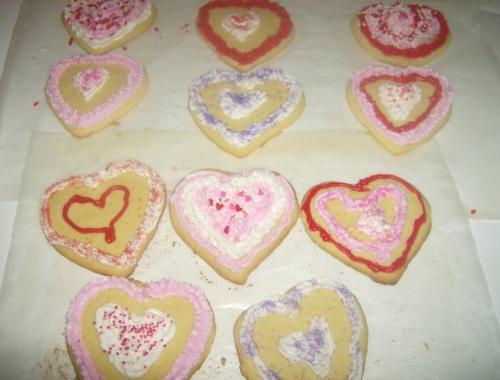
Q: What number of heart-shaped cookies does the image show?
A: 11